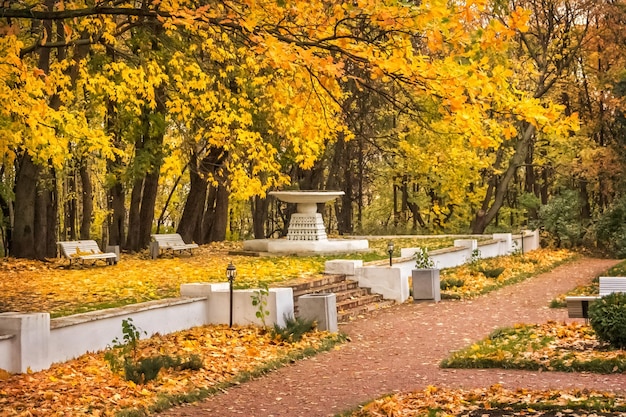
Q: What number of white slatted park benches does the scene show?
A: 3